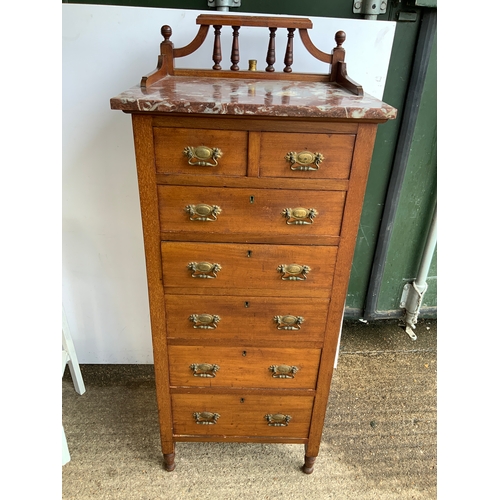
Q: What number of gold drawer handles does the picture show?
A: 12